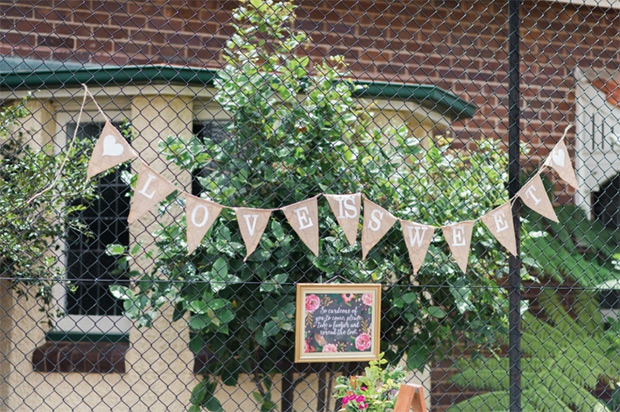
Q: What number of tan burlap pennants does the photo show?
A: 12